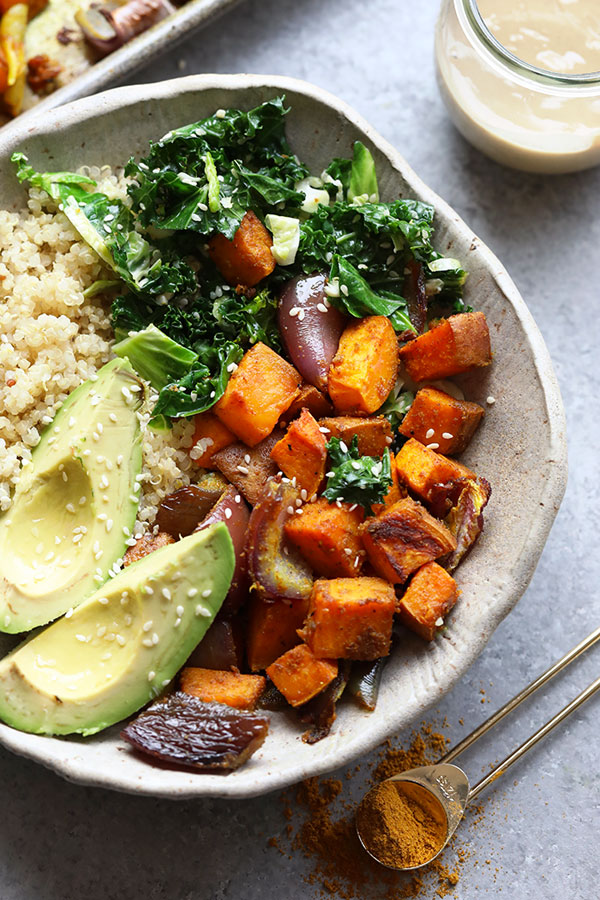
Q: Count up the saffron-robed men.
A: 0